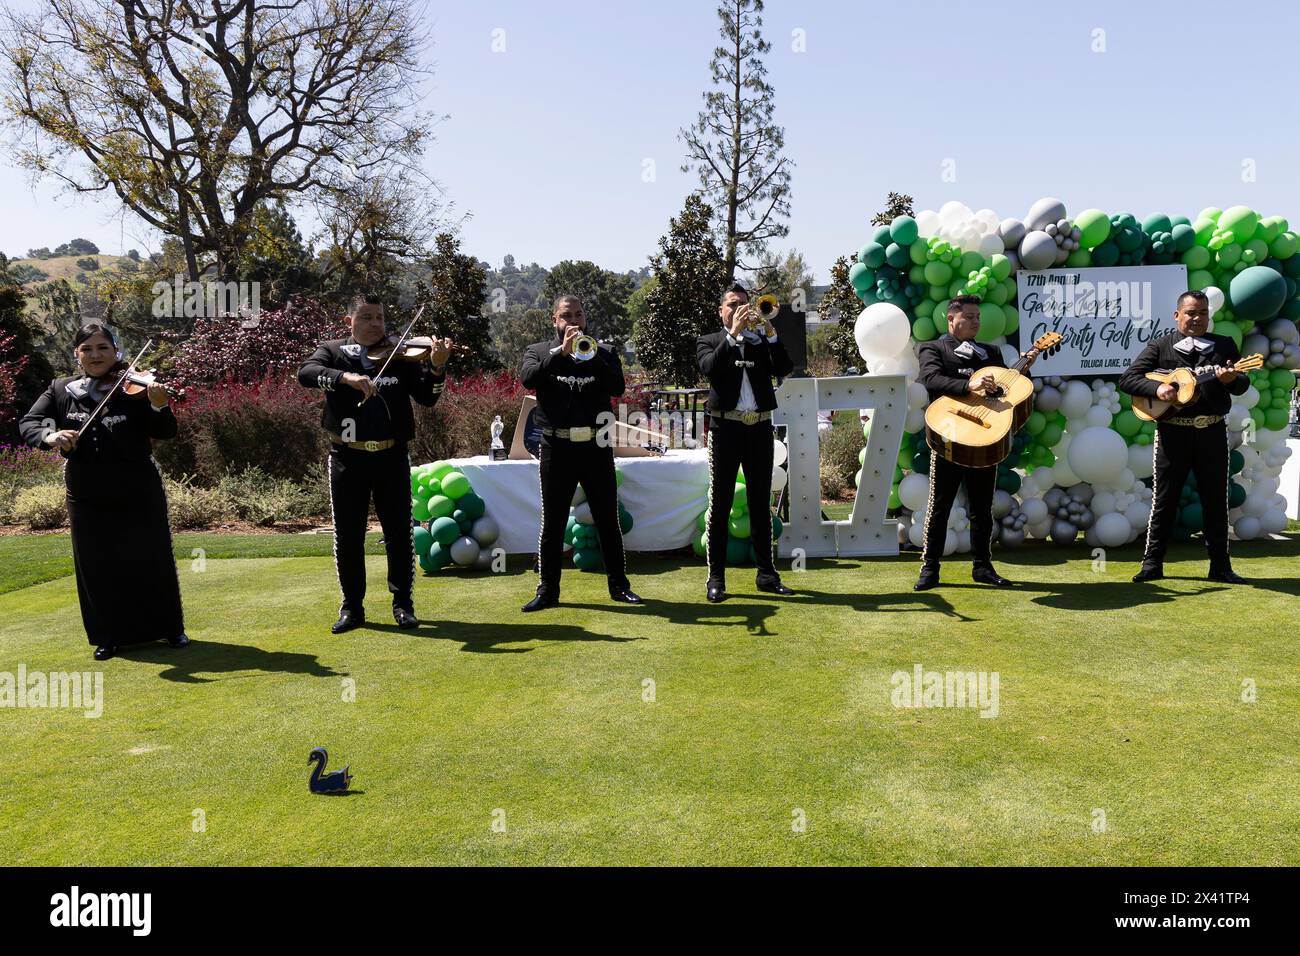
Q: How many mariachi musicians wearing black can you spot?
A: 6